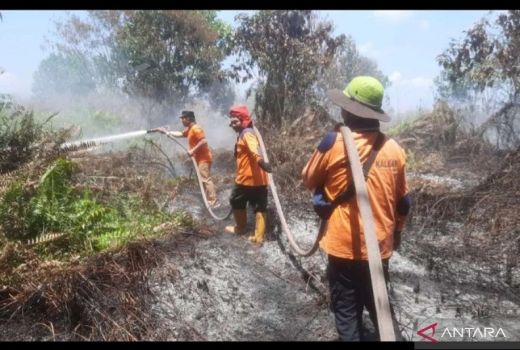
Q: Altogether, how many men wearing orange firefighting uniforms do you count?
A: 3